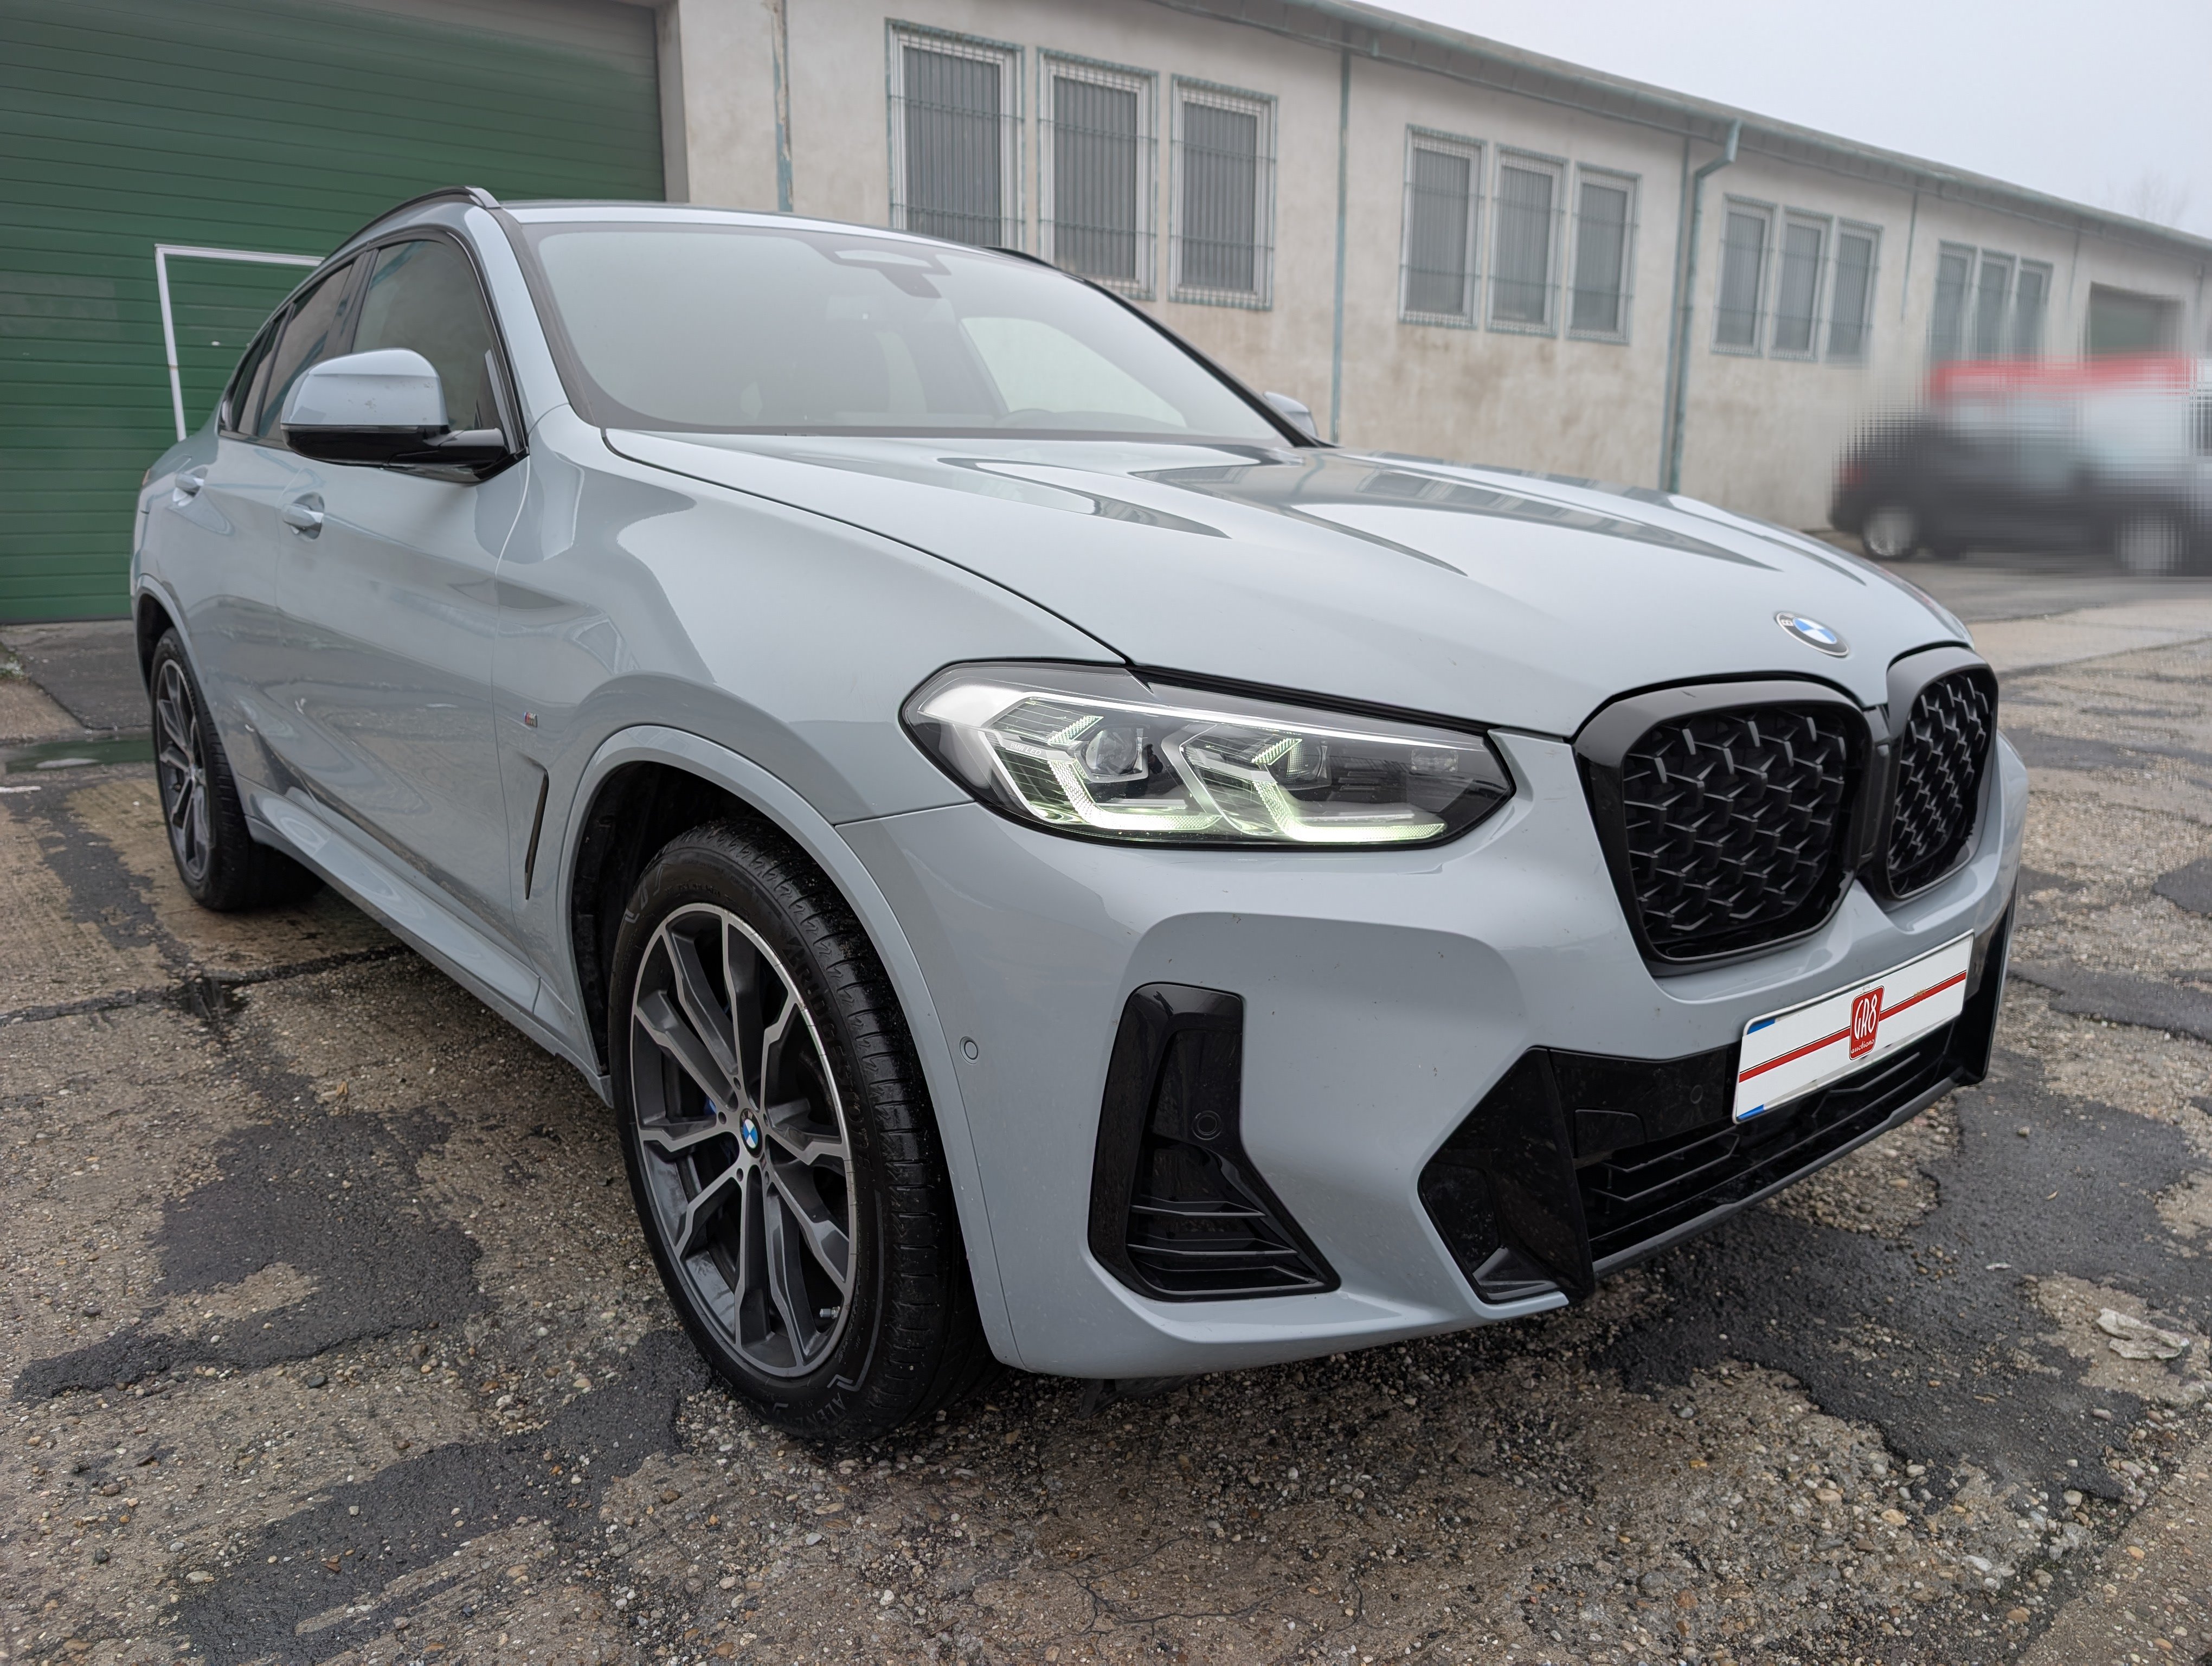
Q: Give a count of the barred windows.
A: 12